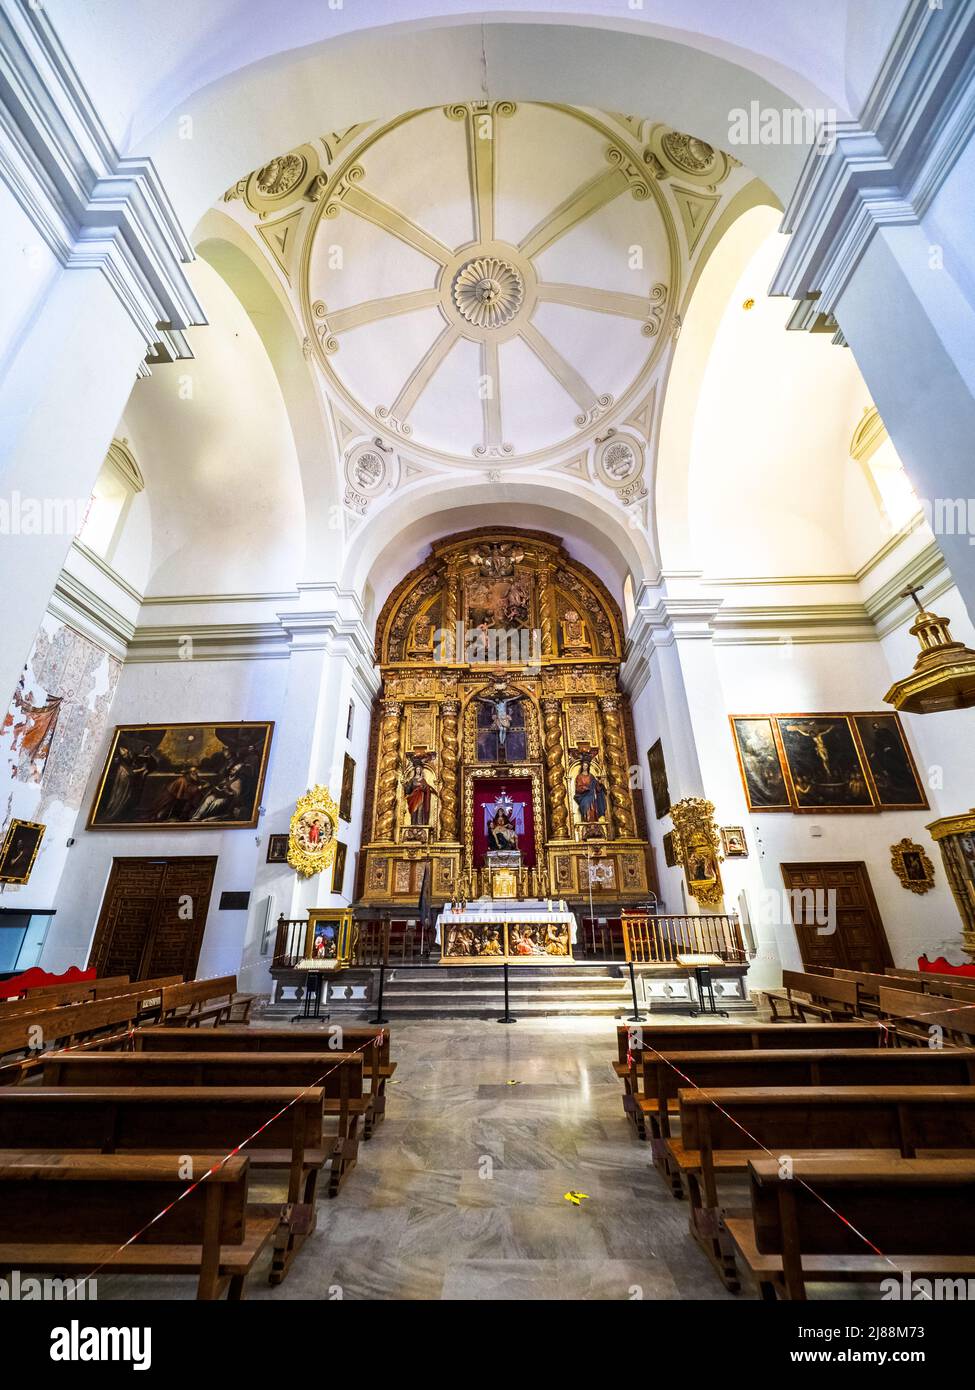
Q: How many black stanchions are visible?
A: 3